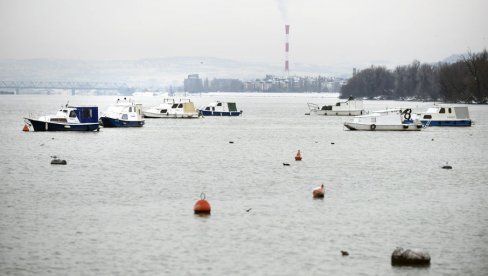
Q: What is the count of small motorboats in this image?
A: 7